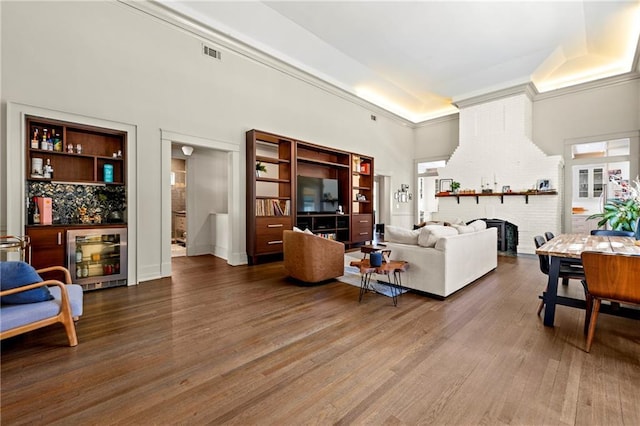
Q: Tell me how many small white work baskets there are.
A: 0